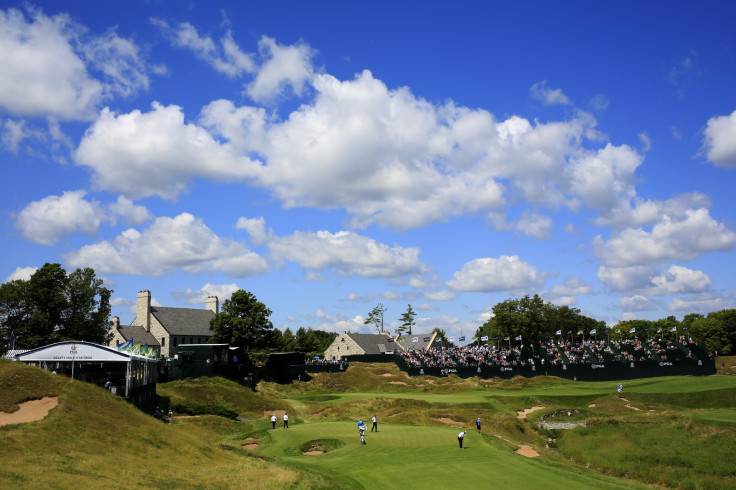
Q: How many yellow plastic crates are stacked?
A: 0